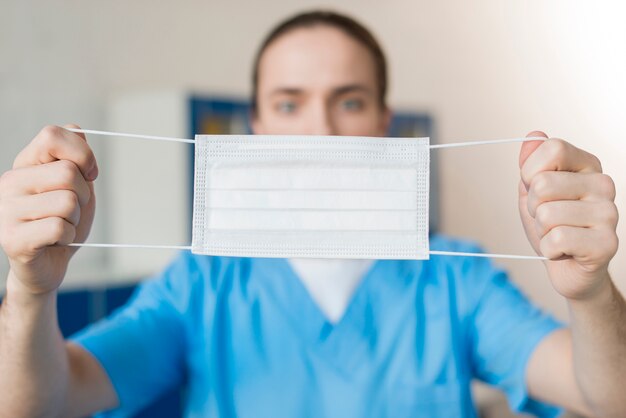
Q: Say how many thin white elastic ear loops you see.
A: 2